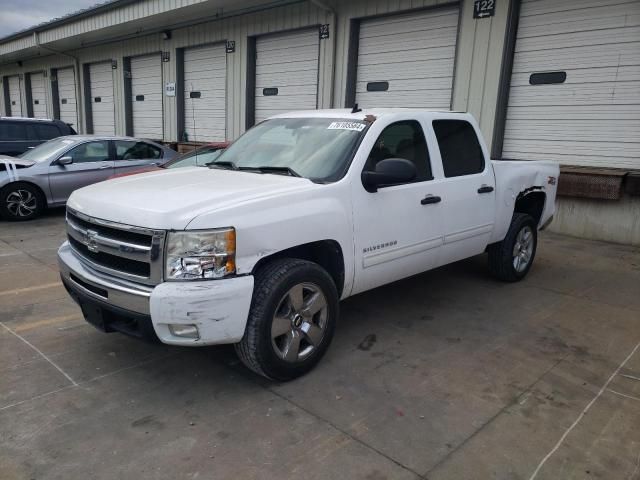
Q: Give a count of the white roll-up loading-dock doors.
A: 9